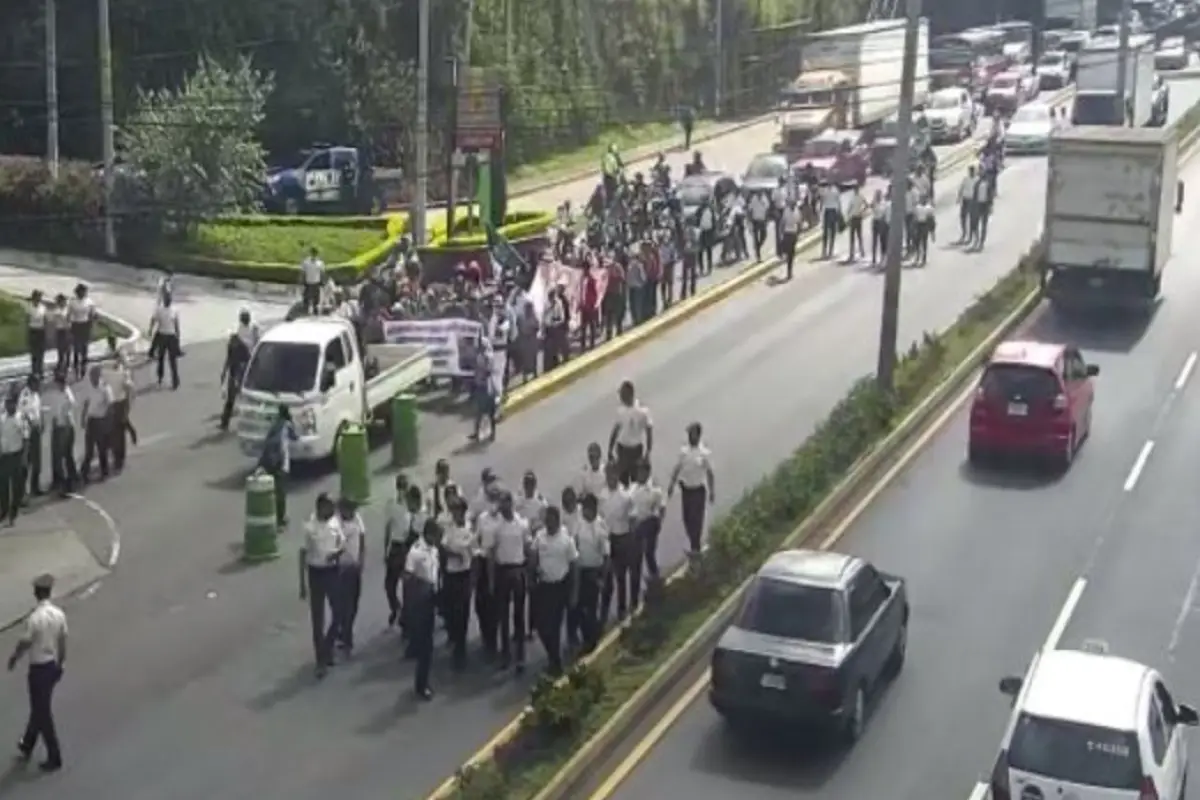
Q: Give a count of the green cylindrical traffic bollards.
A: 3